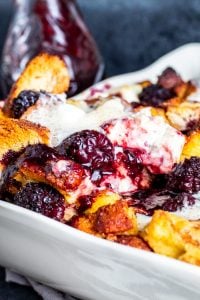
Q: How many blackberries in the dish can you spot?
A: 5